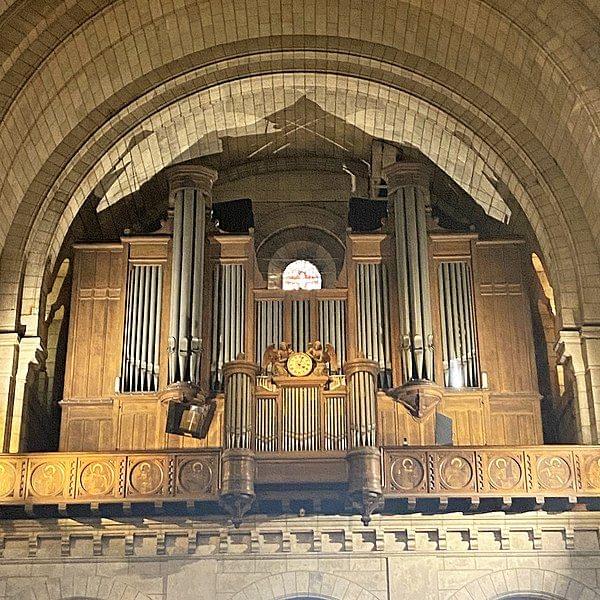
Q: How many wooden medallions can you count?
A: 10